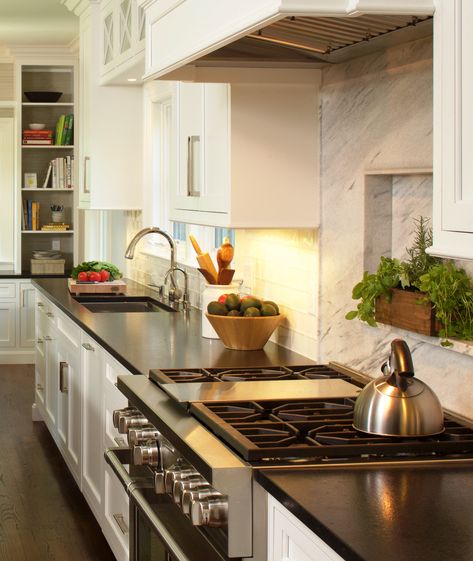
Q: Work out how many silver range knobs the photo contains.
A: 9